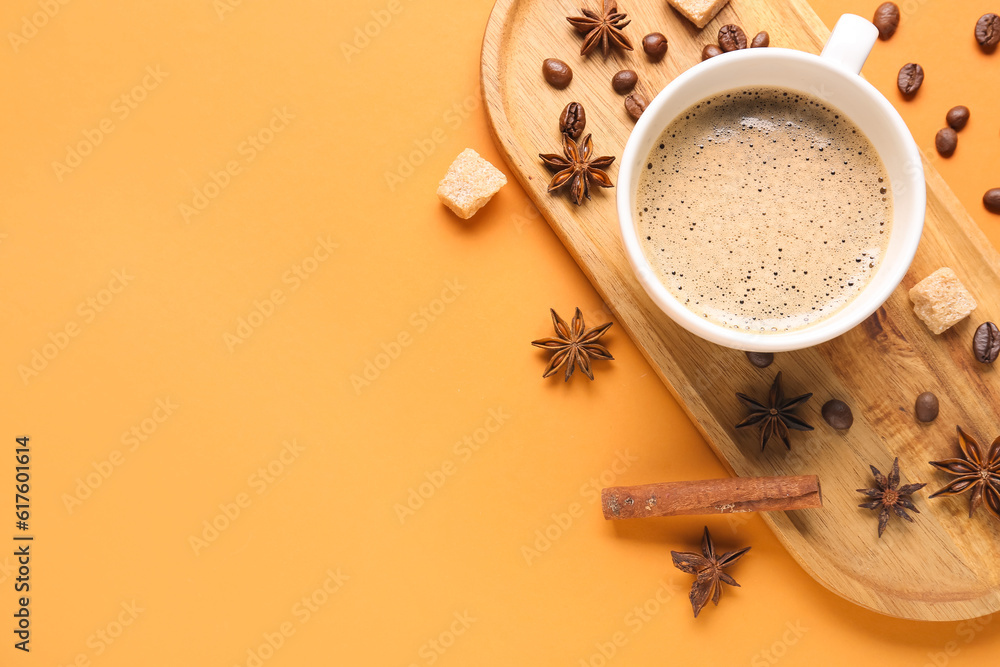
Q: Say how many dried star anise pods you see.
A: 7